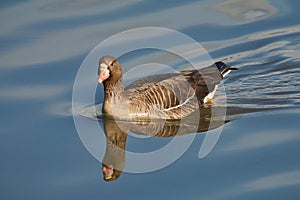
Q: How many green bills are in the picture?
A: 0